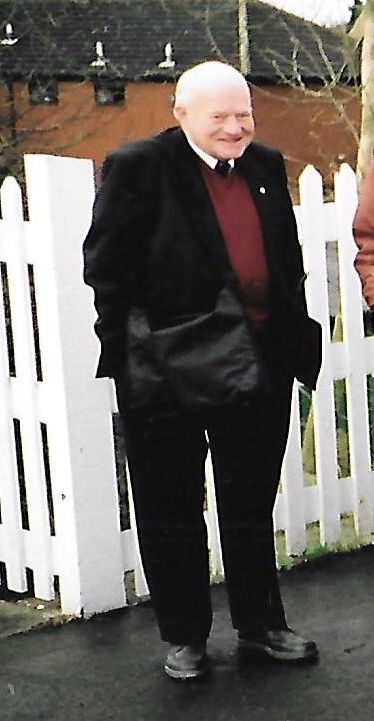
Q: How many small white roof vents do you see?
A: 3